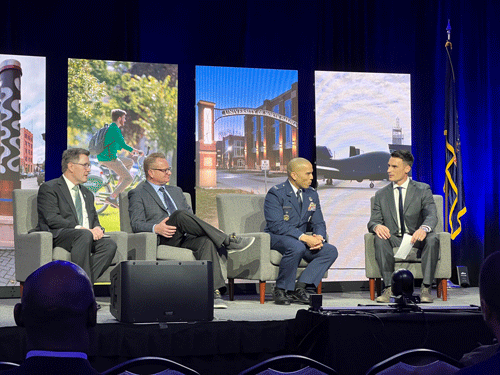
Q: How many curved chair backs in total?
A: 4